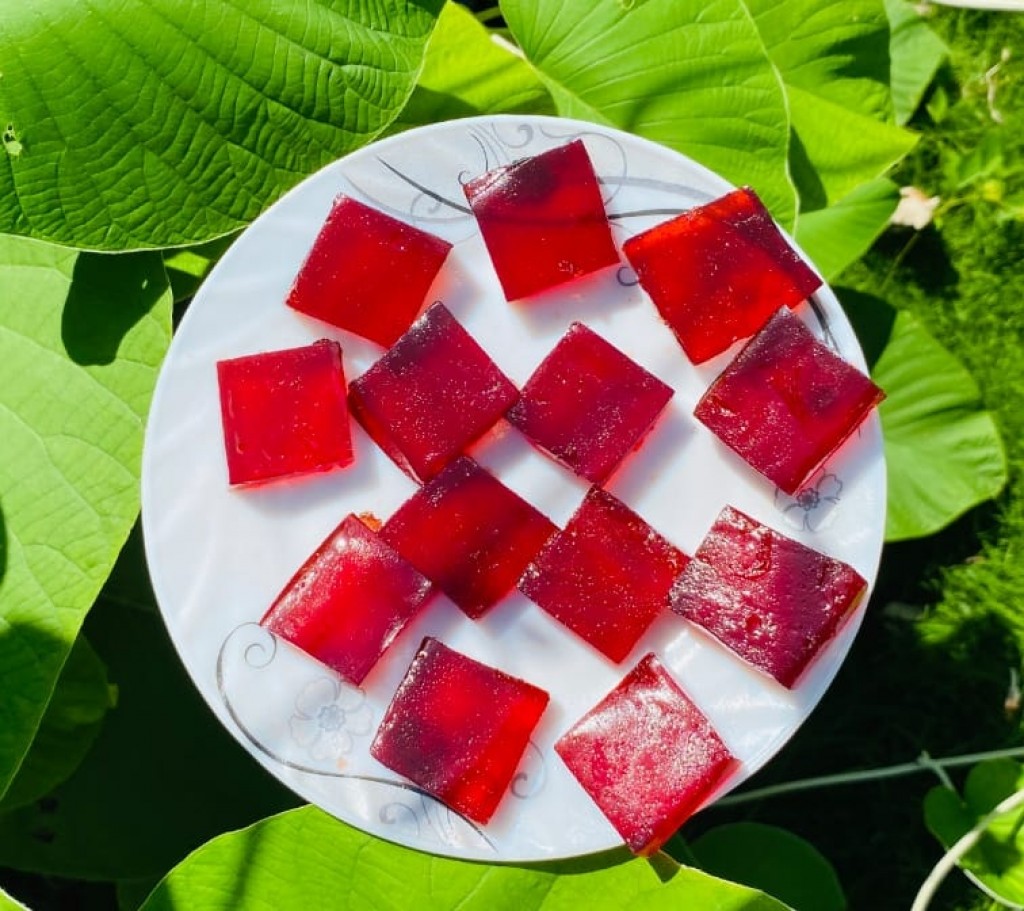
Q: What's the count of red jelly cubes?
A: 13